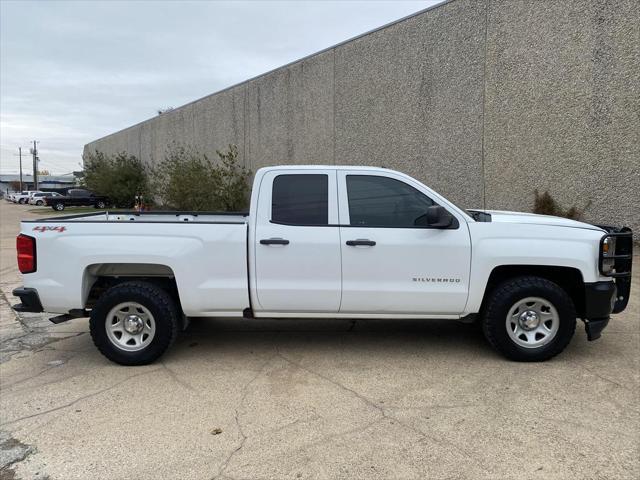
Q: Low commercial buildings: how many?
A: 1